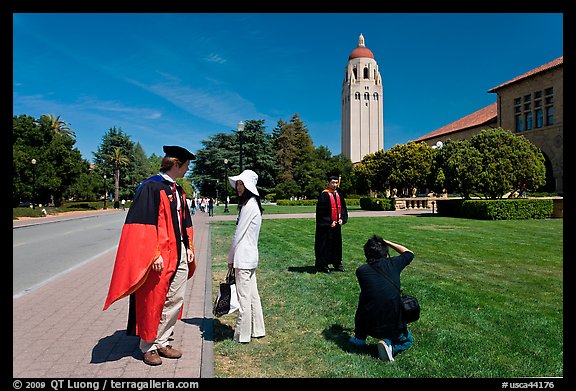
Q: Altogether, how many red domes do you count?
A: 1